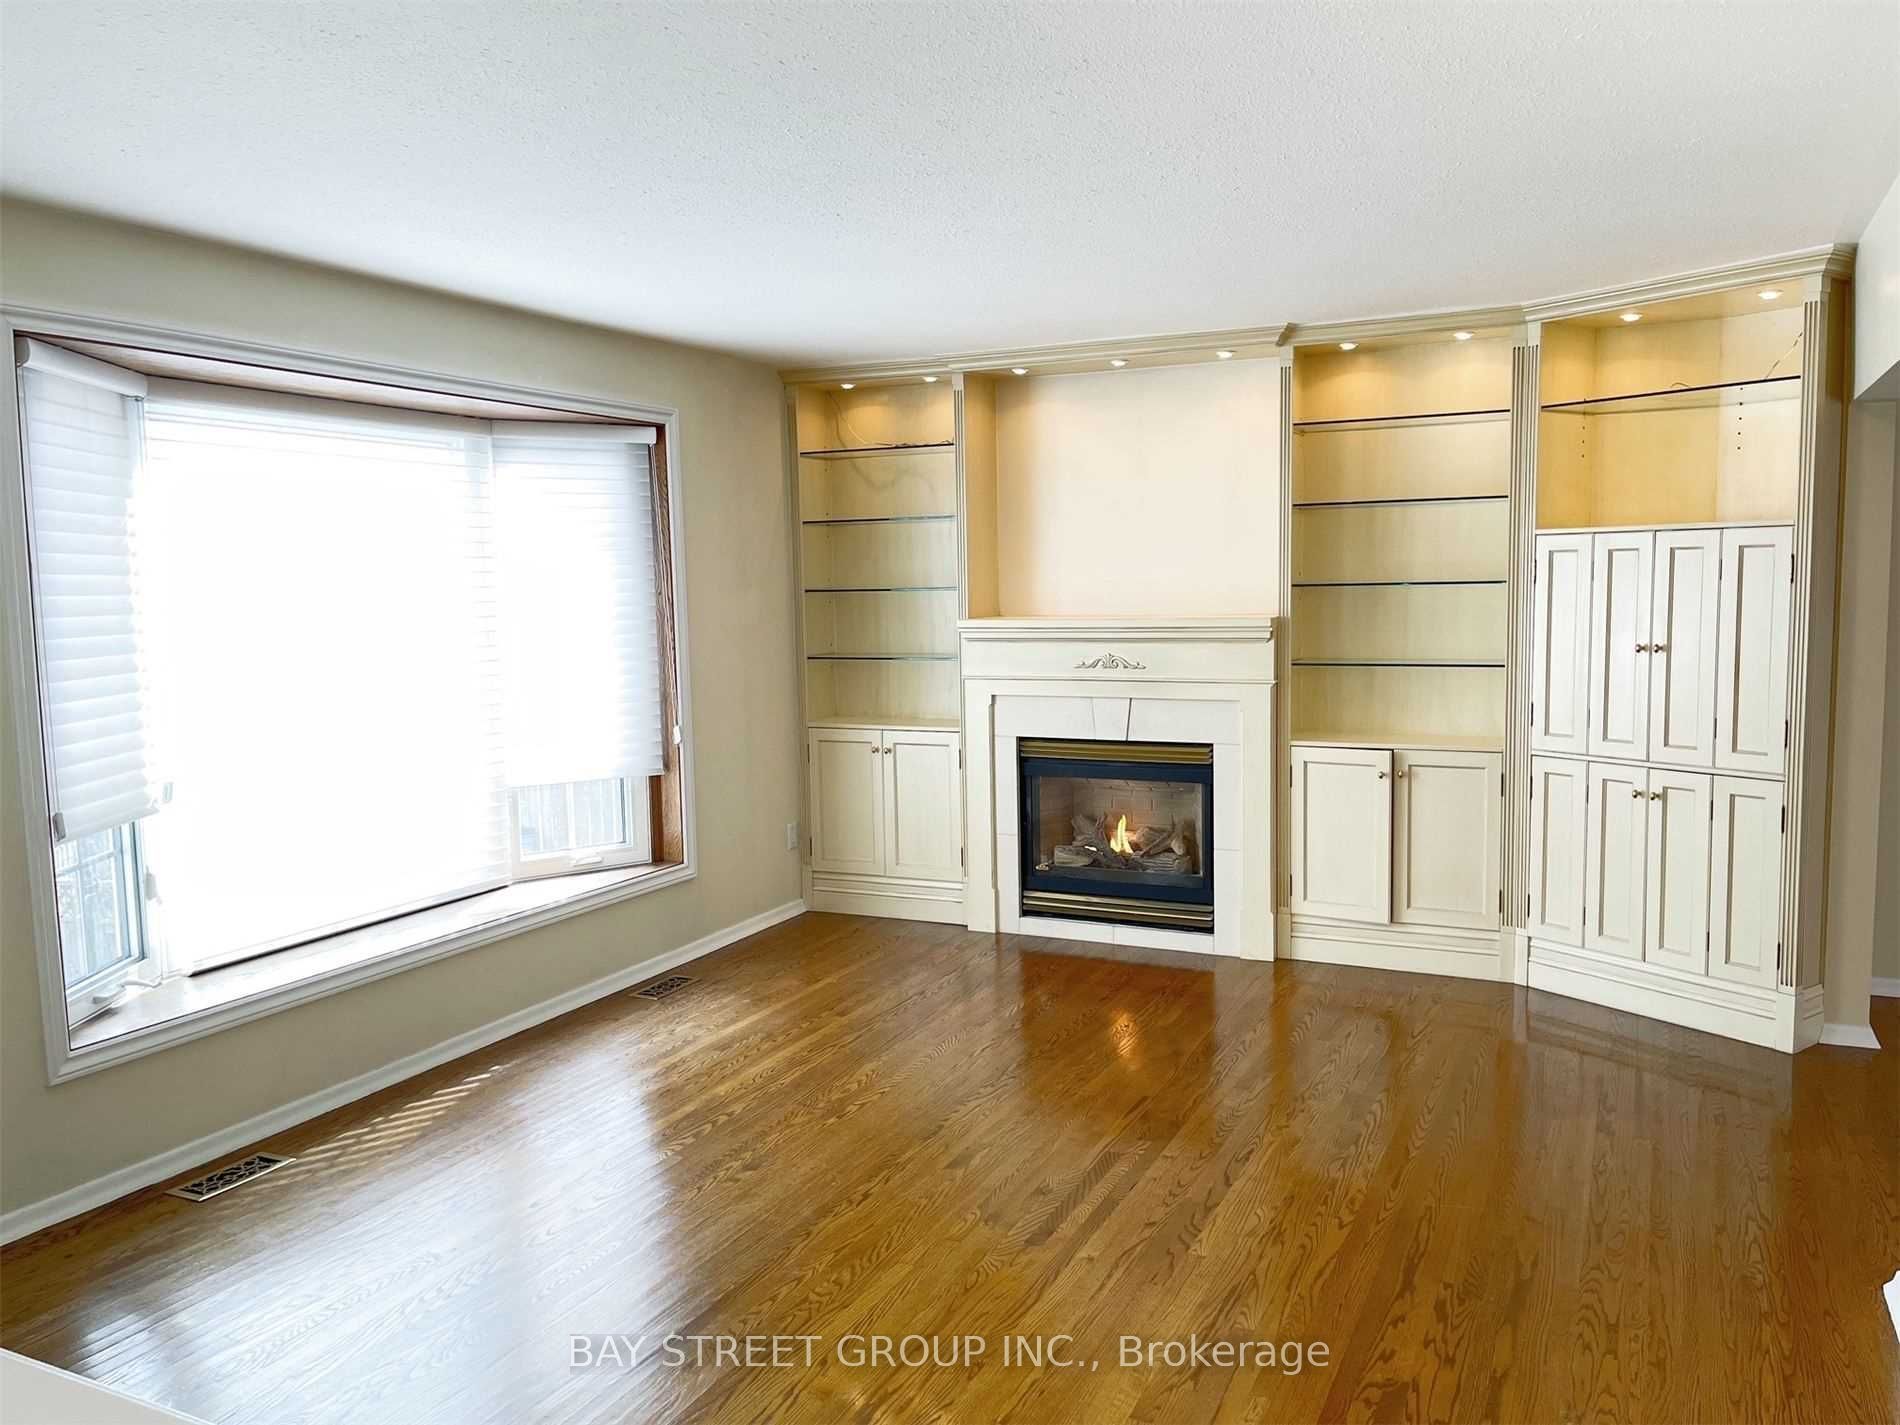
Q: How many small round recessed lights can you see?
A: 9